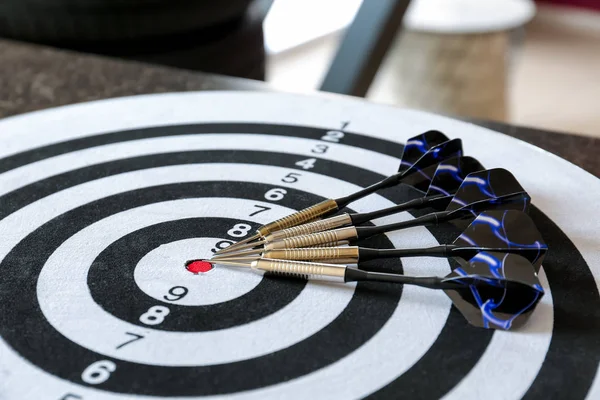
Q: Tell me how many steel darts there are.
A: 5